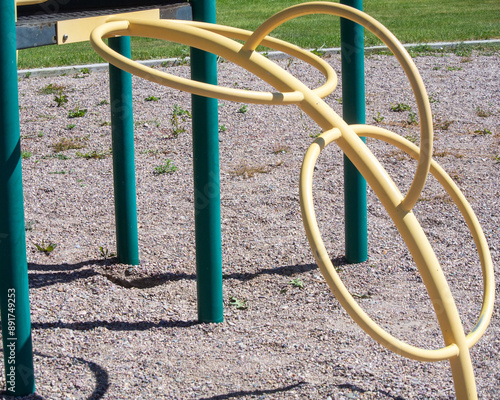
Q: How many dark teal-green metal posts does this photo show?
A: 4